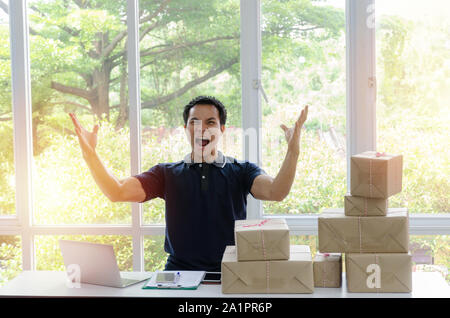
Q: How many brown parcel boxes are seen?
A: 7